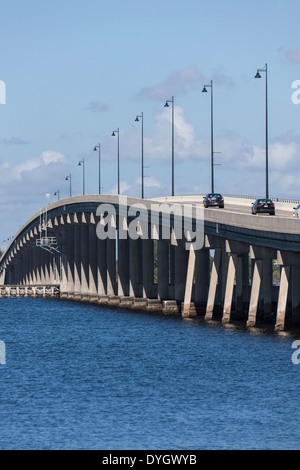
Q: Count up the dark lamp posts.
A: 9